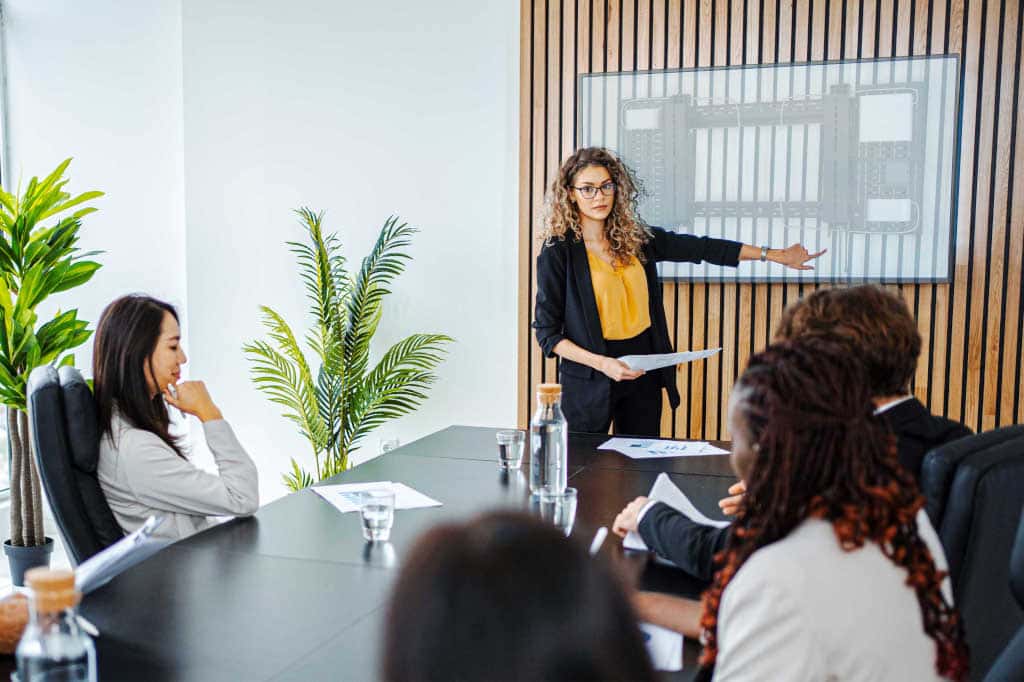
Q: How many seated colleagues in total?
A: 4